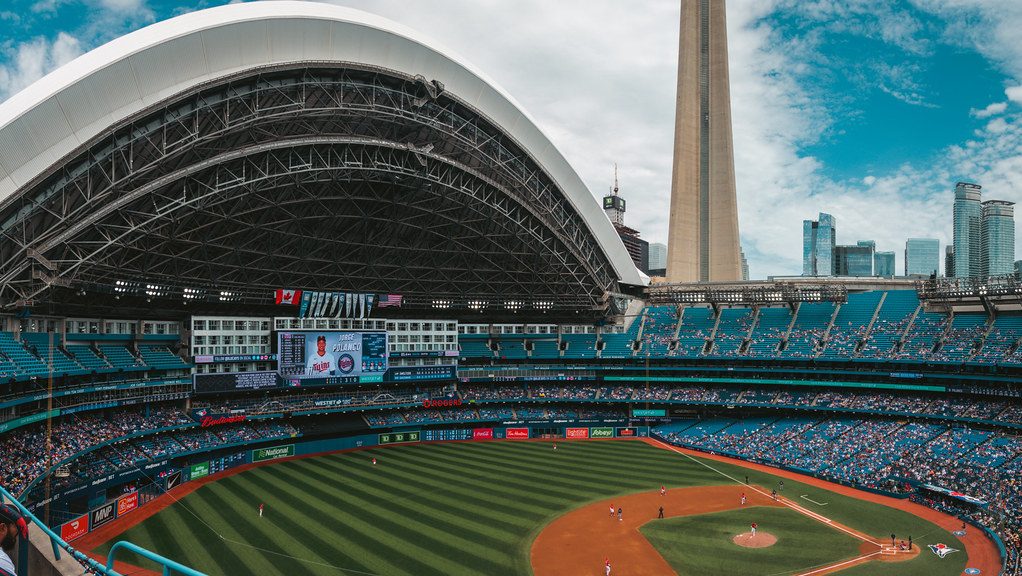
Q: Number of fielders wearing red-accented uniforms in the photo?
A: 9